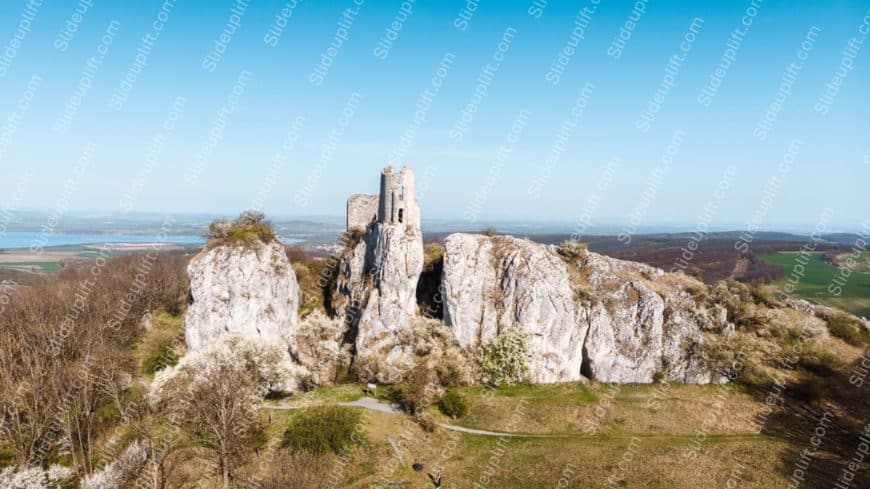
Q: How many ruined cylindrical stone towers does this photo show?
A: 1